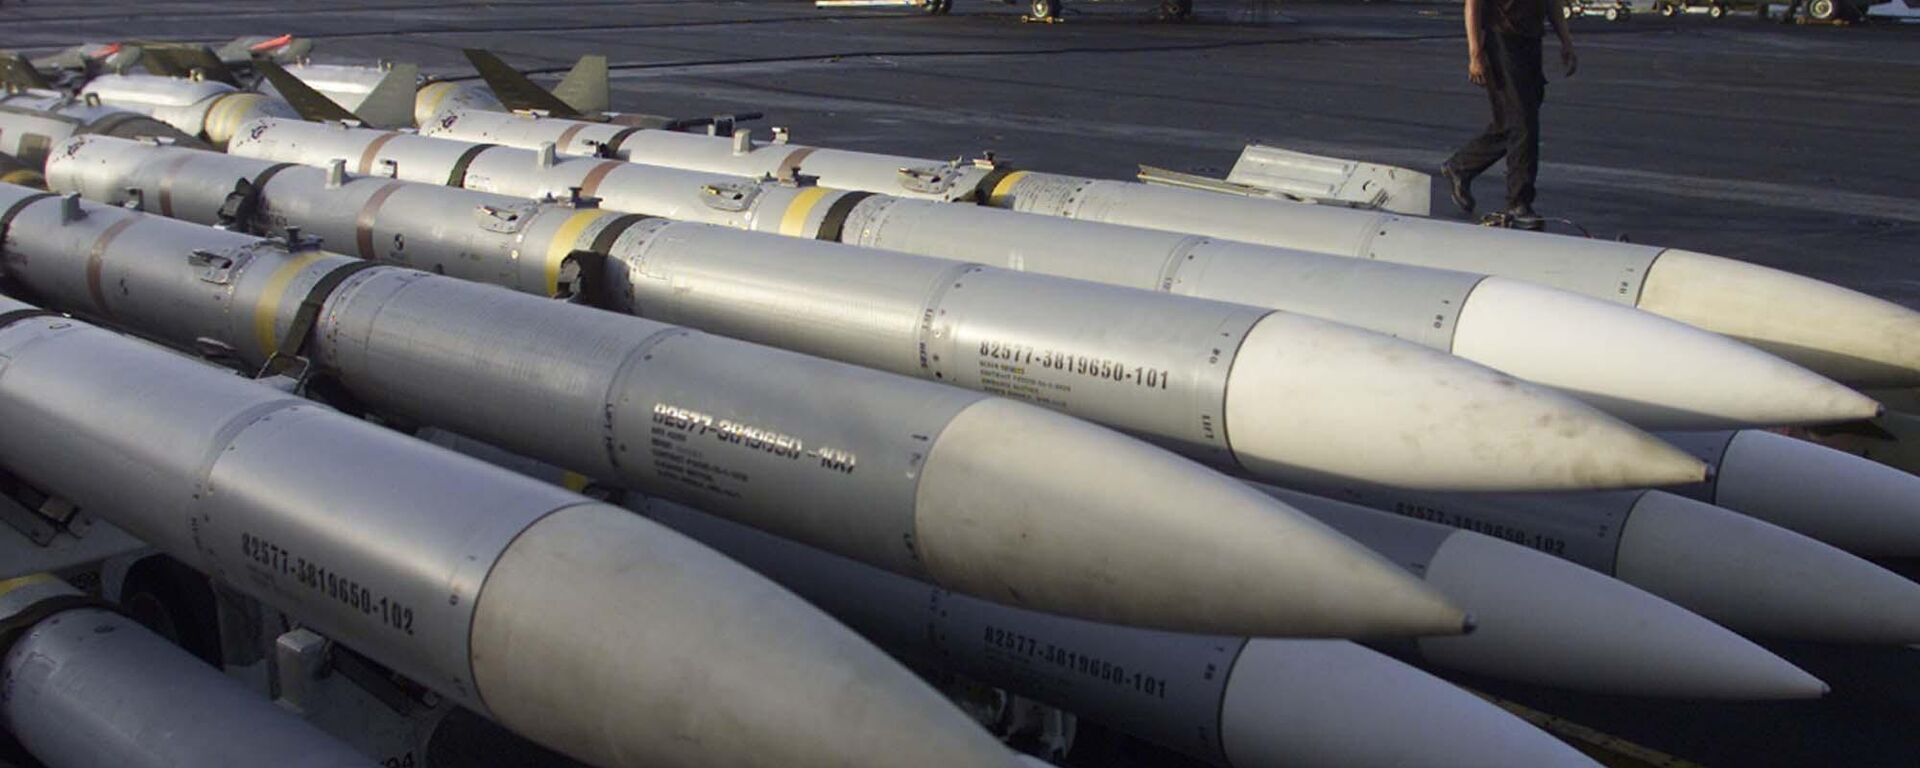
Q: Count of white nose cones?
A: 9